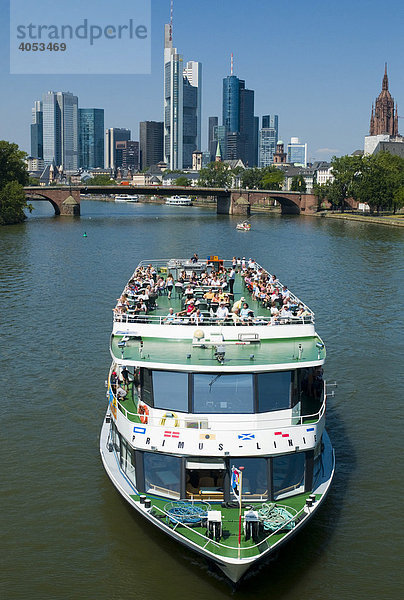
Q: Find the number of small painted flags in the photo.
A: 6